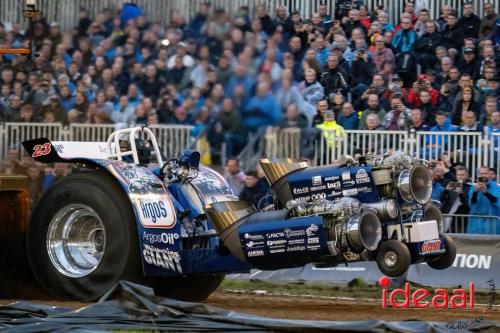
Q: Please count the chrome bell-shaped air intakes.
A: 3